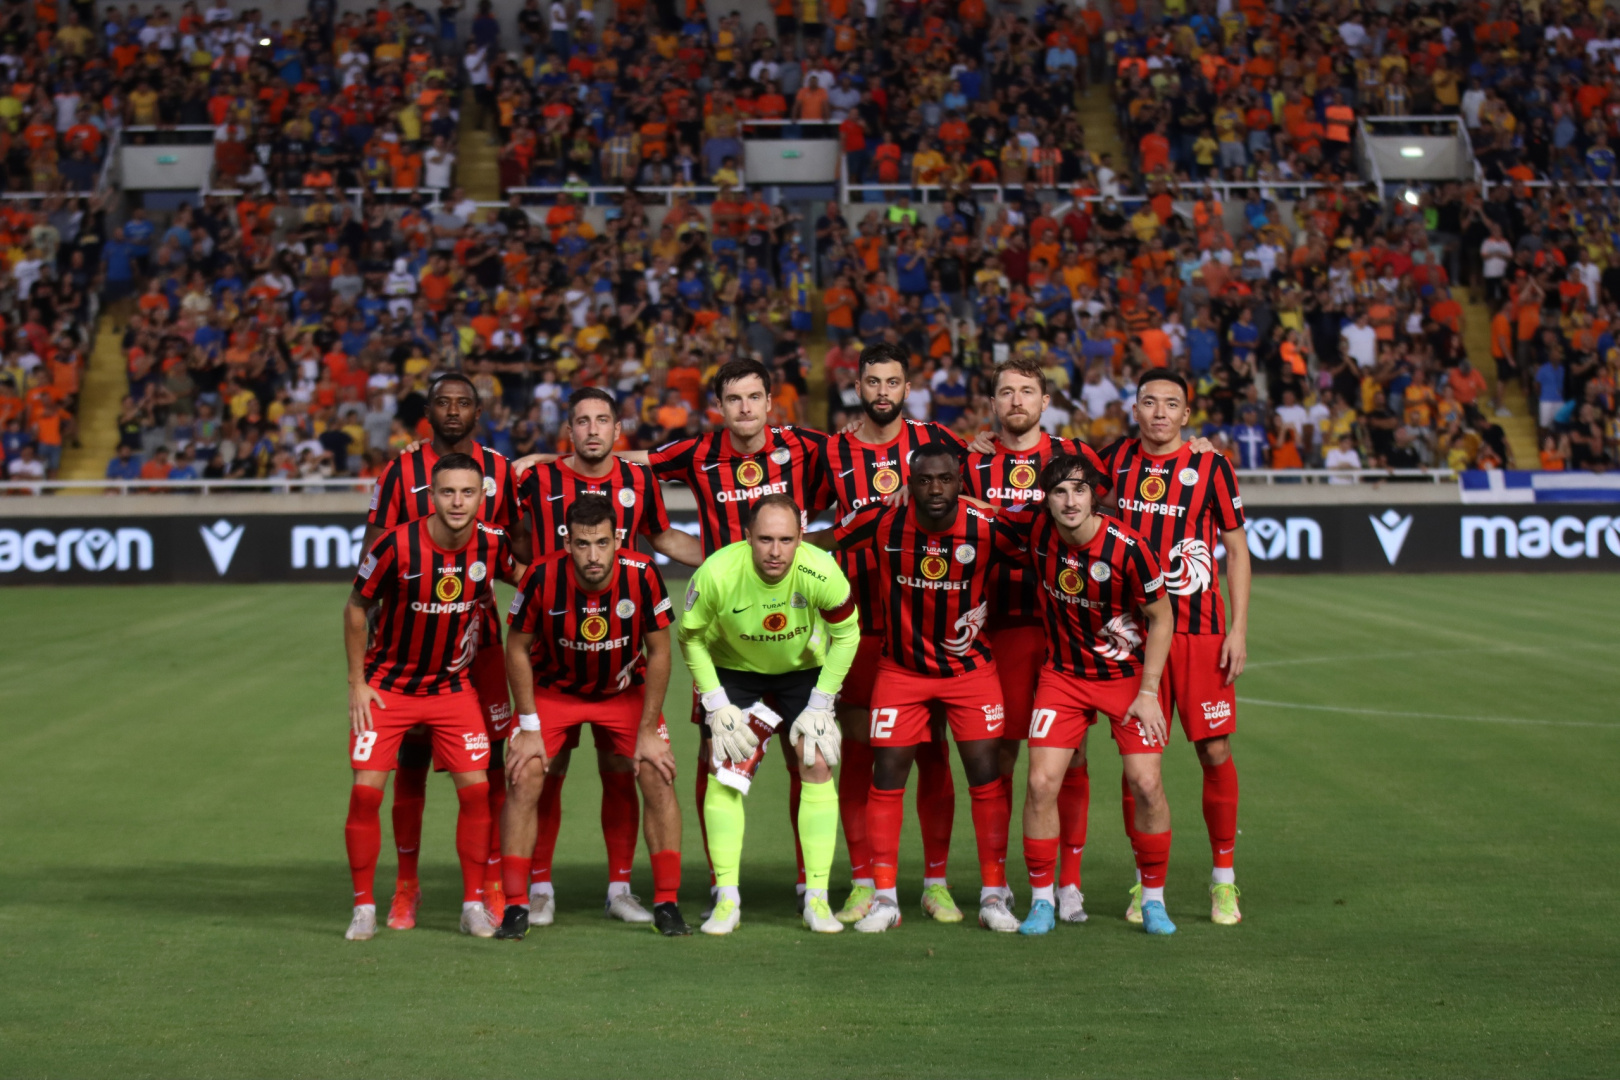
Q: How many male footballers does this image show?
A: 11